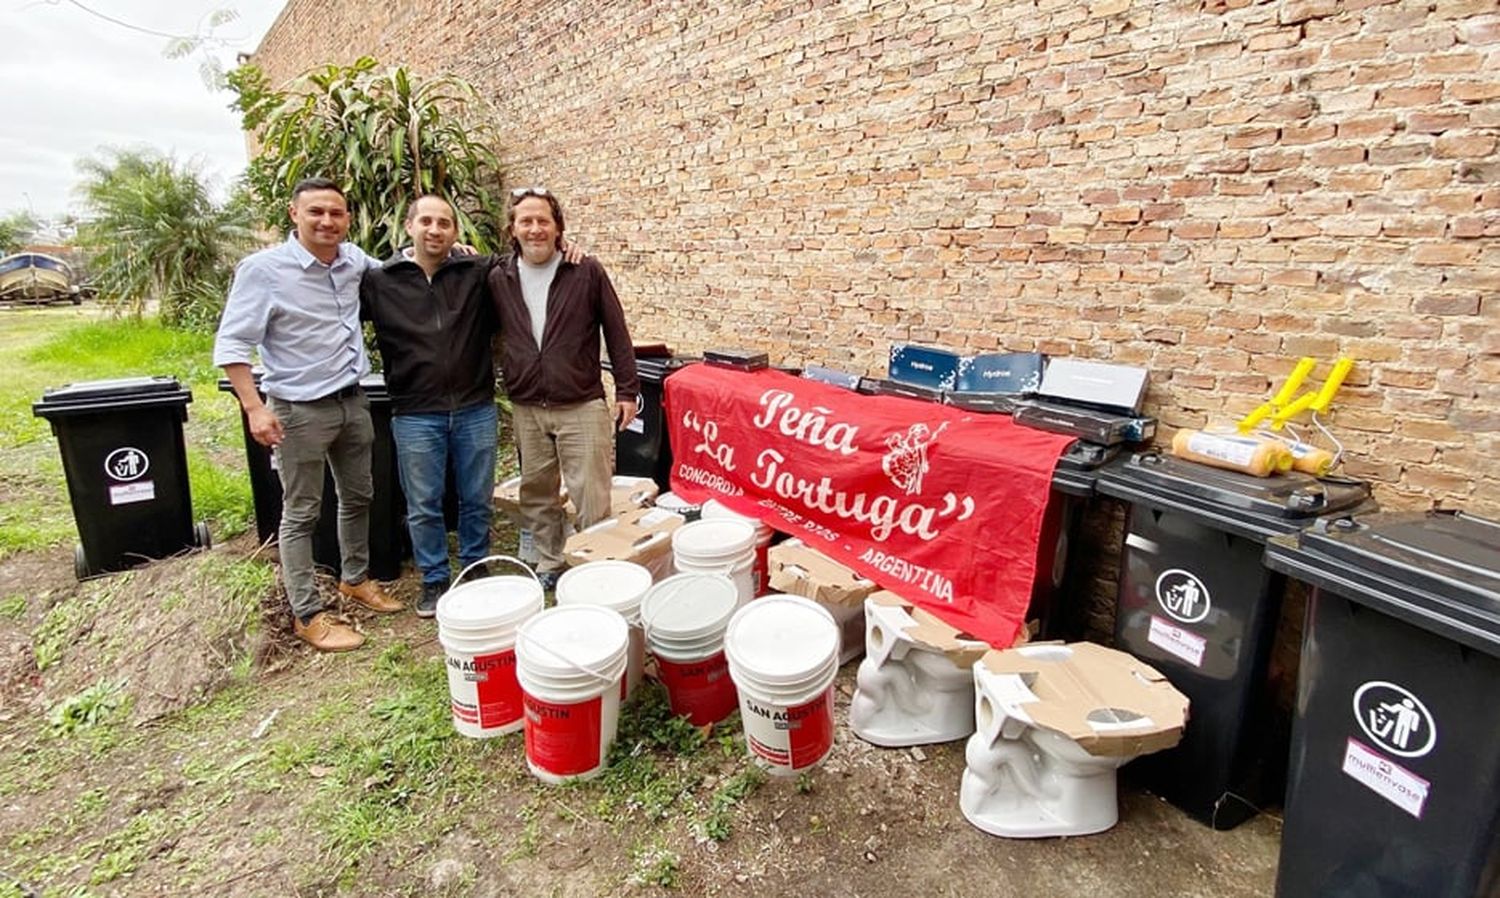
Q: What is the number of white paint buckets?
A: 7